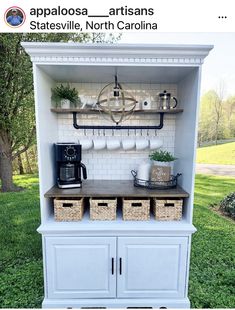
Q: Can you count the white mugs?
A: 6